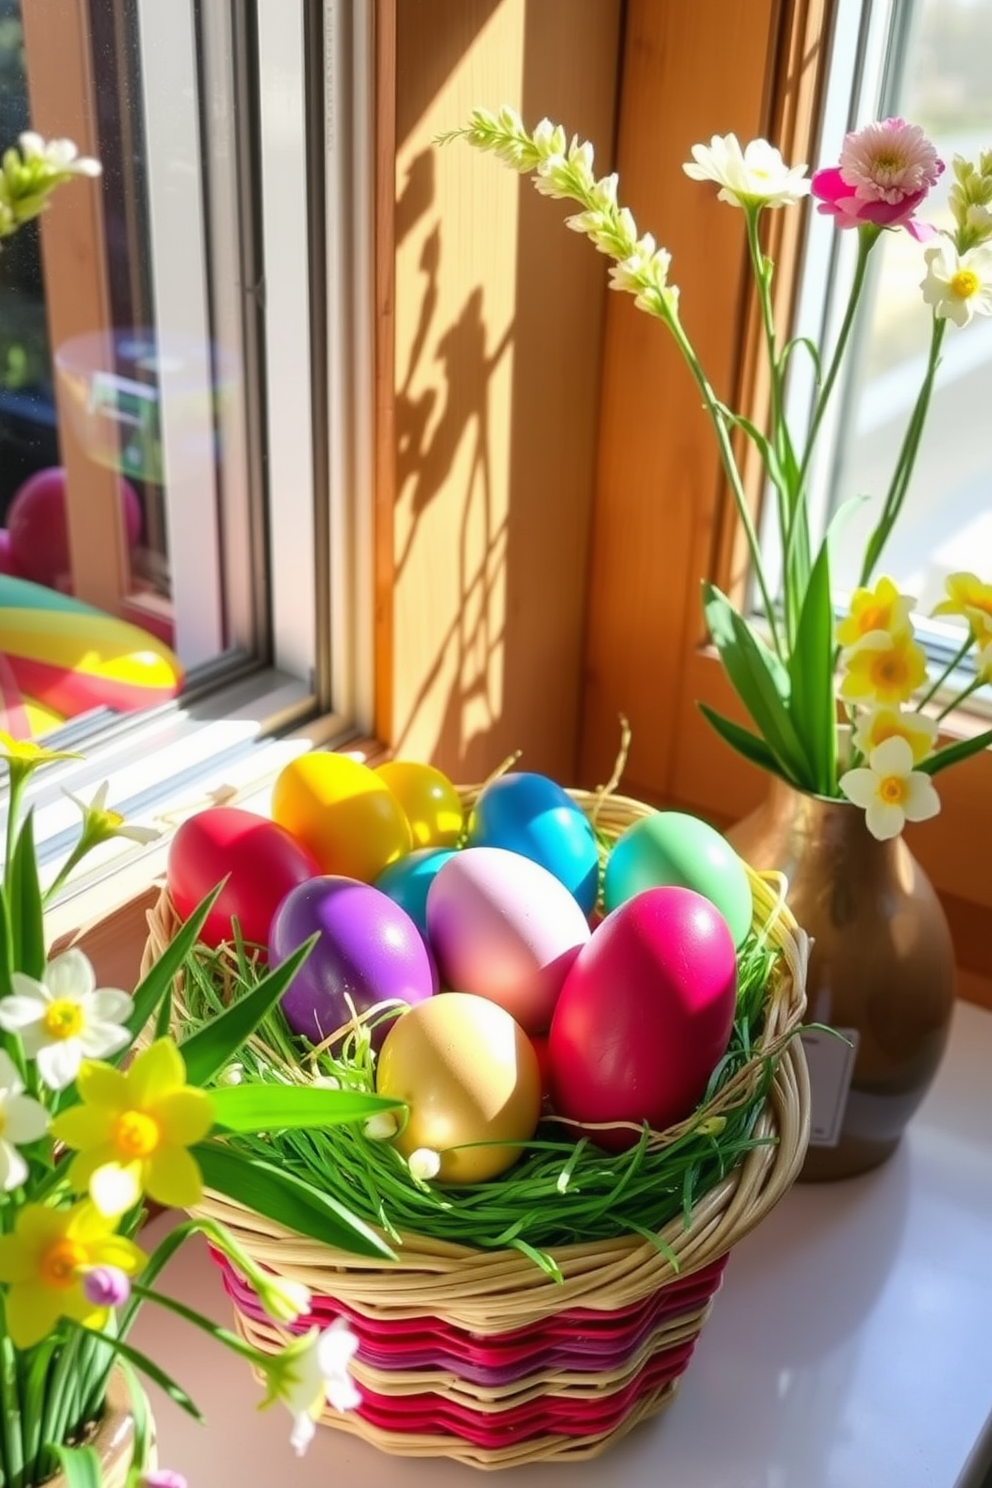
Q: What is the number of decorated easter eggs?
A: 10